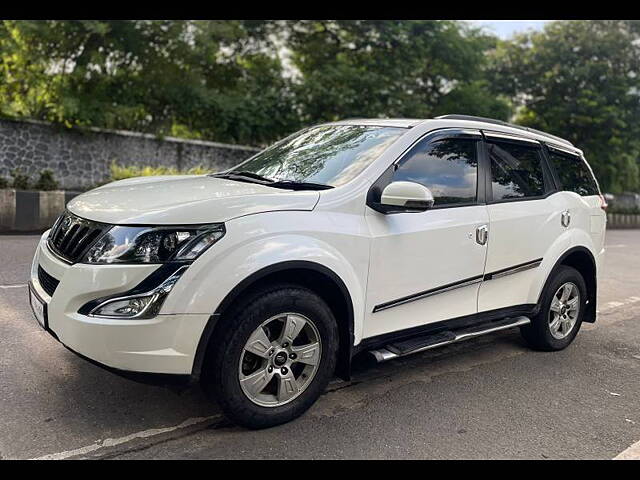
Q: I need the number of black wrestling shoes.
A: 0